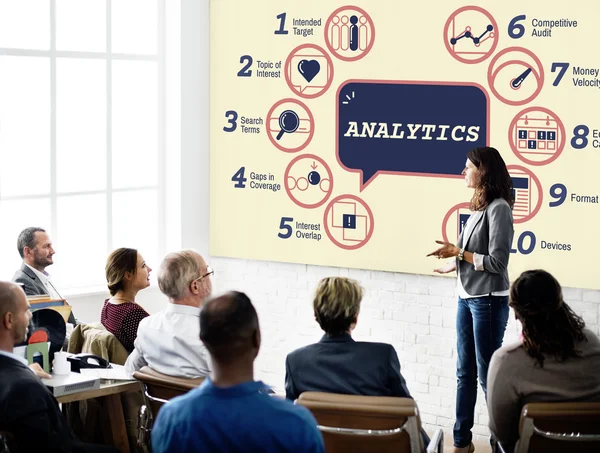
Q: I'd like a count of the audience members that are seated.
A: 7